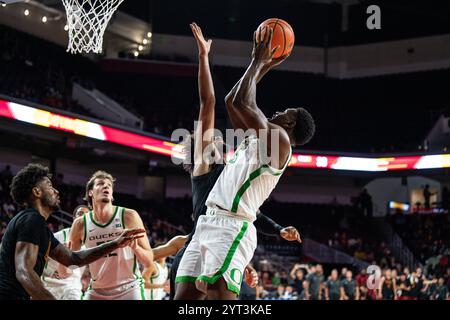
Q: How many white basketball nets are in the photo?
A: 1